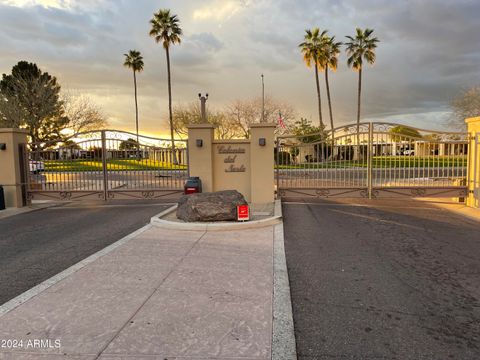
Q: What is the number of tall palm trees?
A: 5